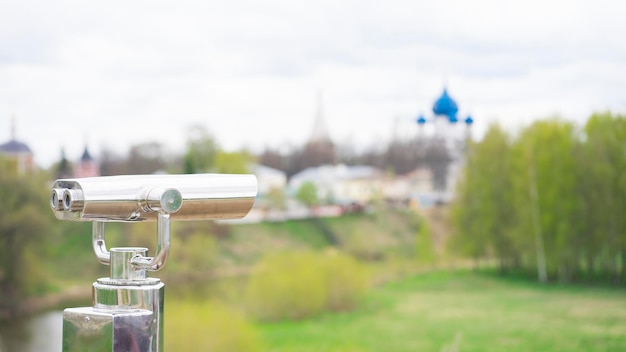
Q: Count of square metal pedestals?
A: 1